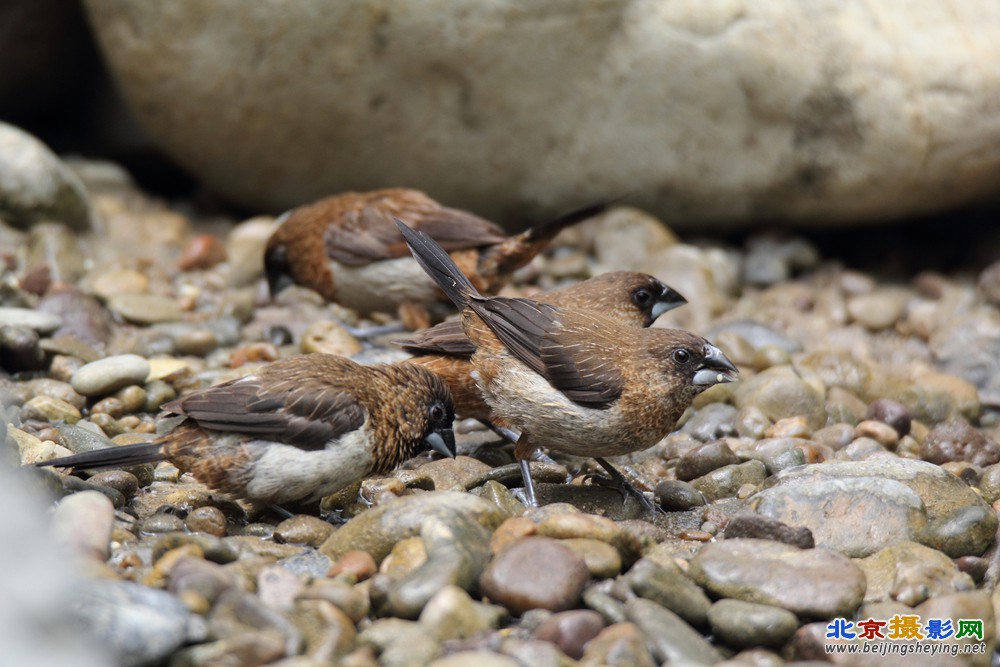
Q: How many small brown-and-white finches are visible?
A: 4